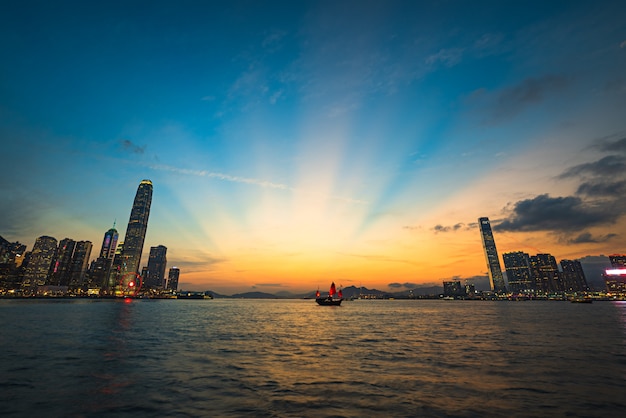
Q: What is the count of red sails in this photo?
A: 3